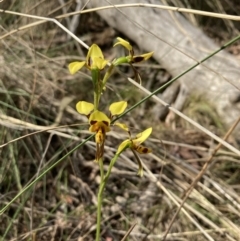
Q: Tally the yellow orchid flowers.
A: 4